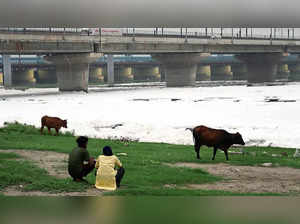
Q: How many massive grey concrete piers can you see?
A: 3